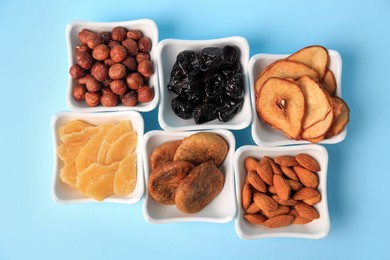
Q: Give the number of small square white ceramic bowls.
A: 6